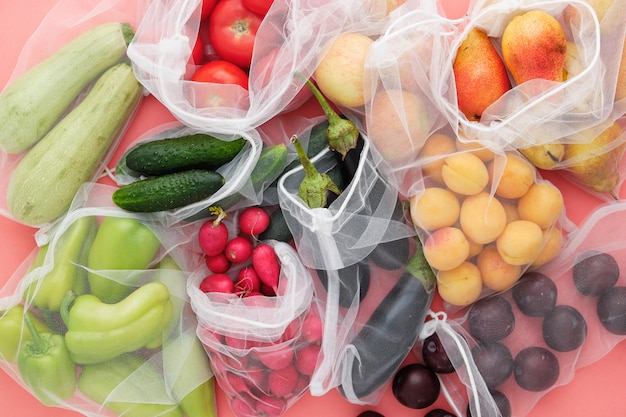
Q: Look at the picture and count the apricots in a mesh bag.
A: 14